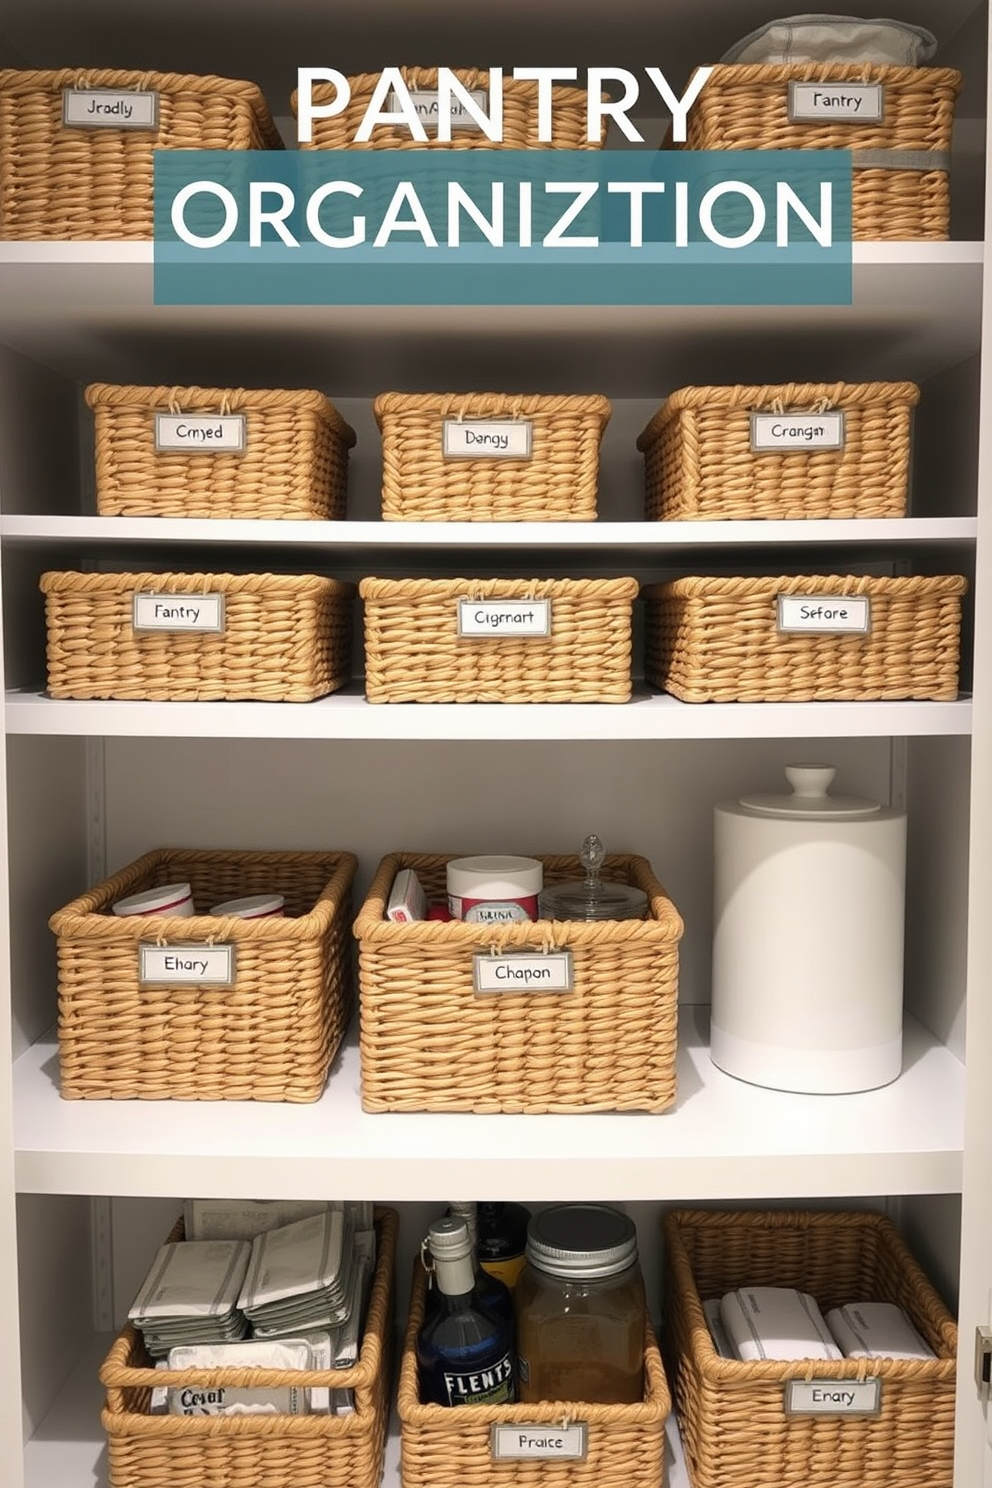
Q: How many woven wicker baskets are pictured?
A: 14